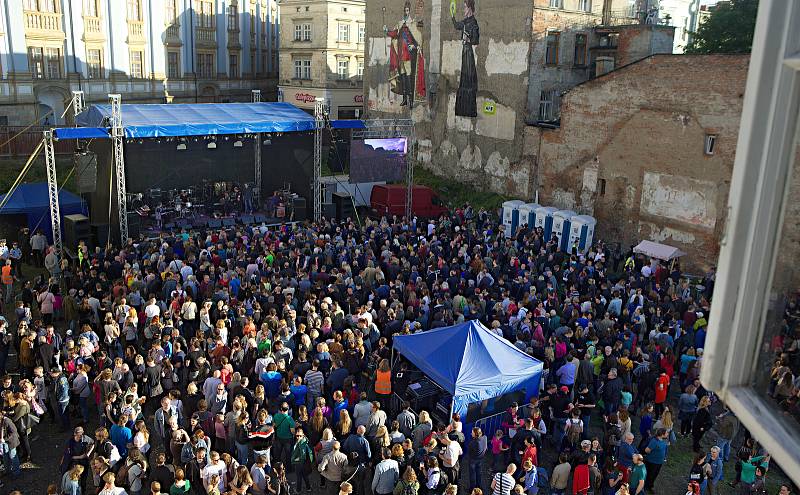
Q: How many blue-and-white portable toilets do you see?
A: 5